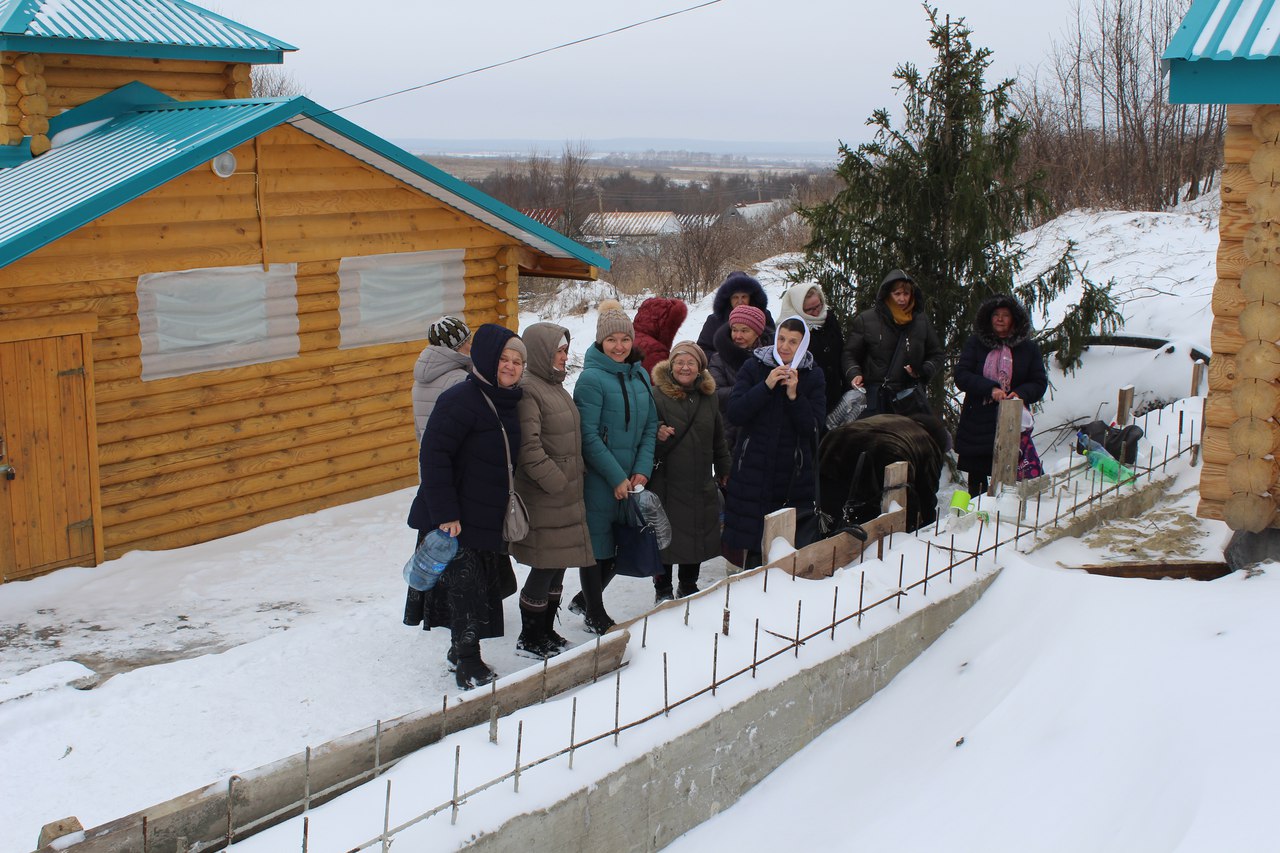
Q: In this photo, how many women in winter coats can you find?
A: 13